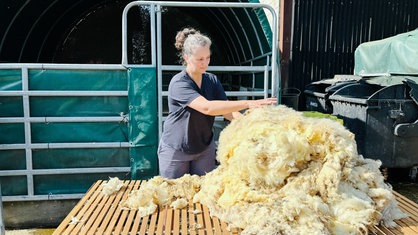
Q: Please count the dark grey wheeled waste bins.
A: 2